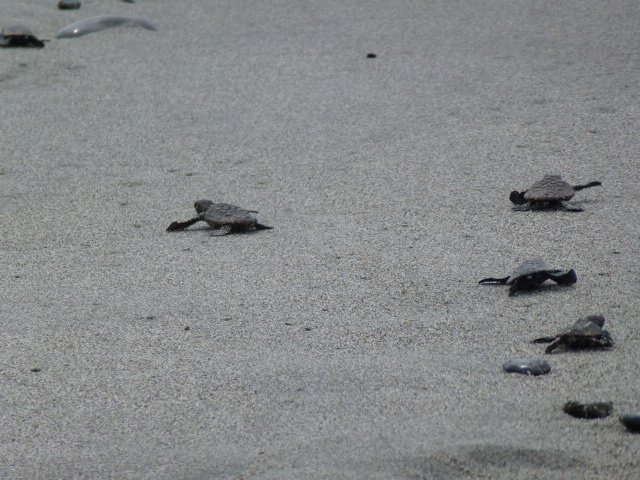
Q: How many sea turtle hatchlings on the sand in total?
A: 5